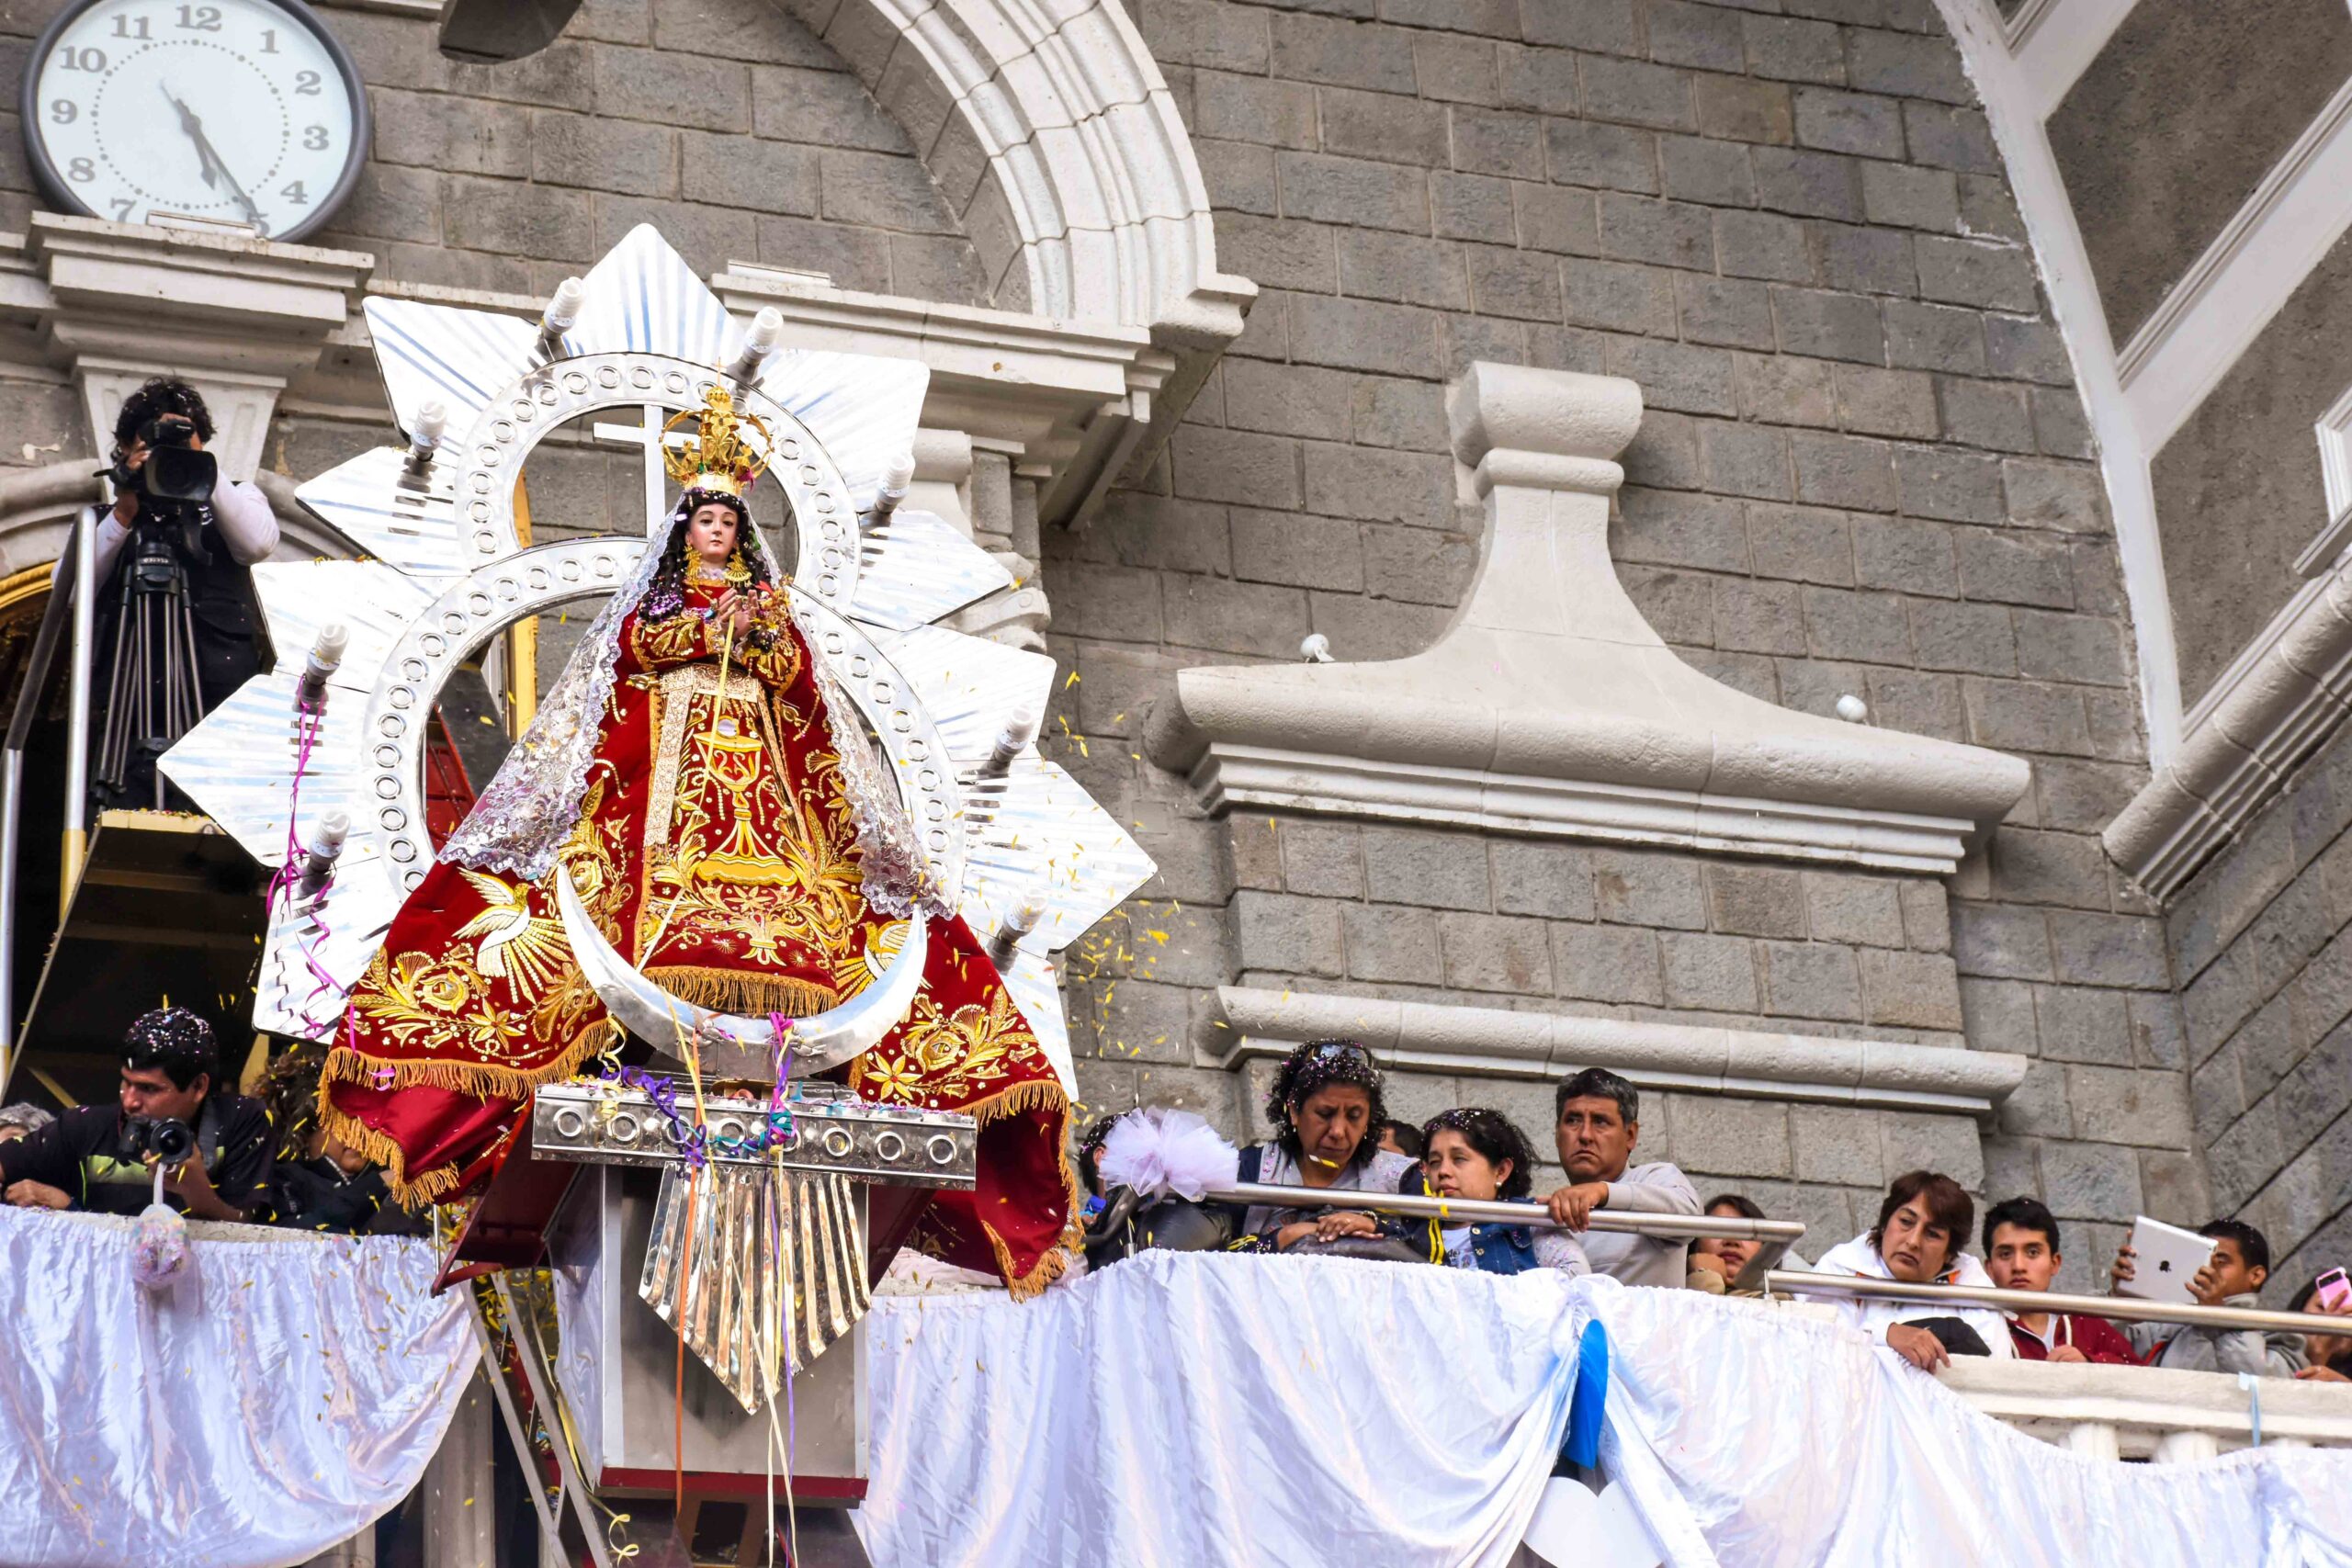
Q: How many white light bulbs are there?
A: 8